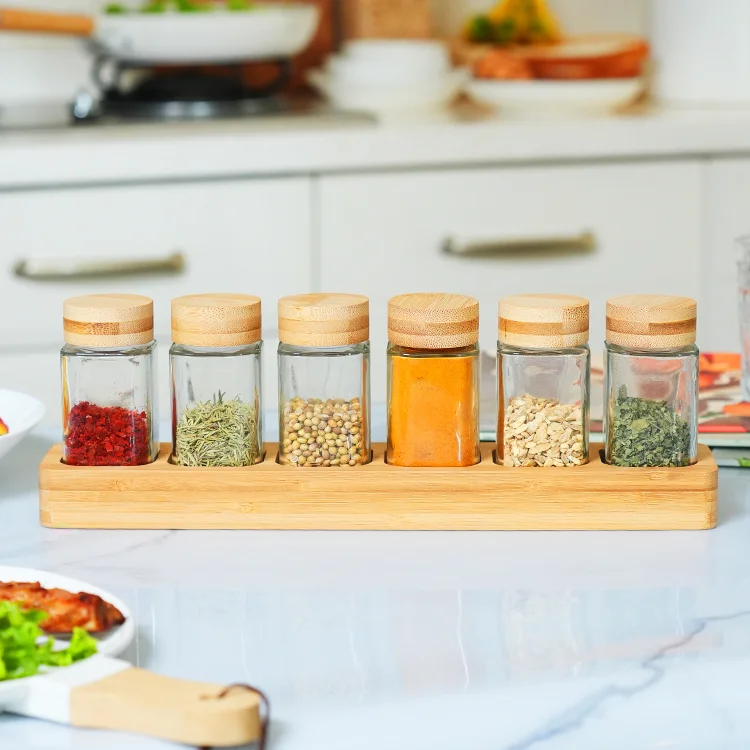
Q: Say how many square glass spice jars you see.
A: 6